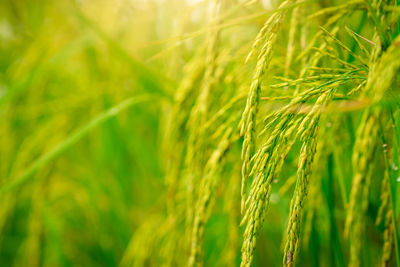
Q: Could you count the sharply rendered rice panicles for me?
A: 3